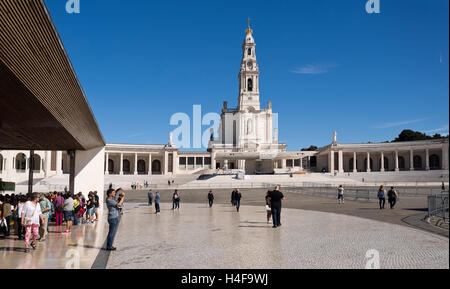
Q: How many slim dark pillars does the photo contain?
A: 2